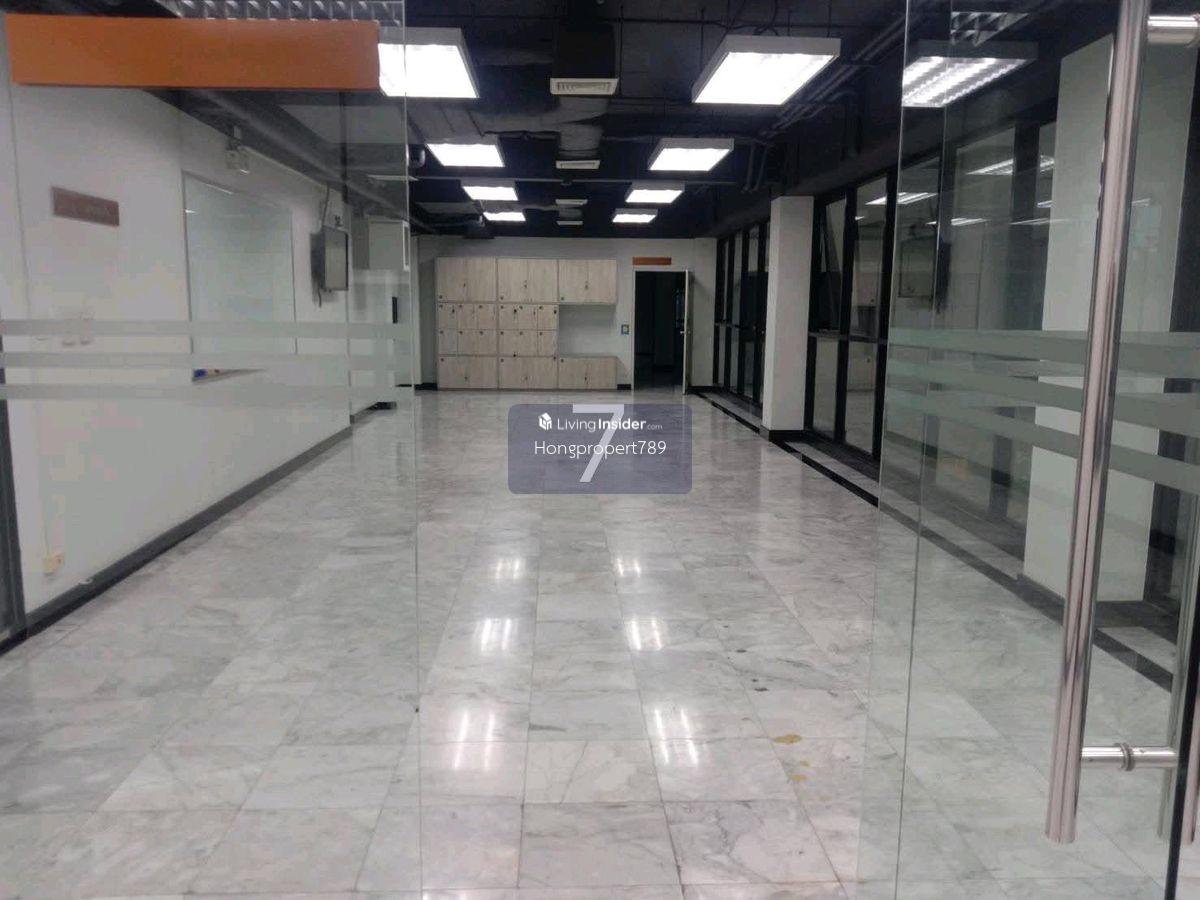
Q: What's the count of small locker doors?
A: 12